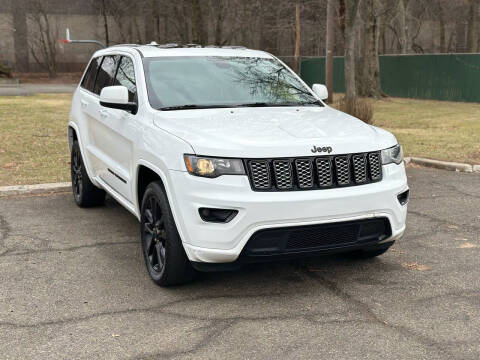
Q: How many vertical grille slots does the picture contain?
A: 7